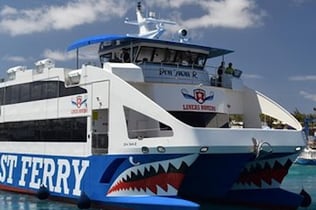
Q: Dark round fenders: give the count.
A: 3